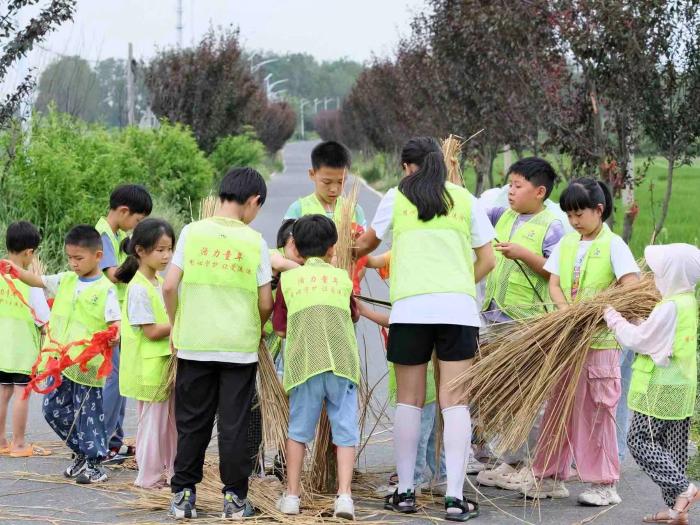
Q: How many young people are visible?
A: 12